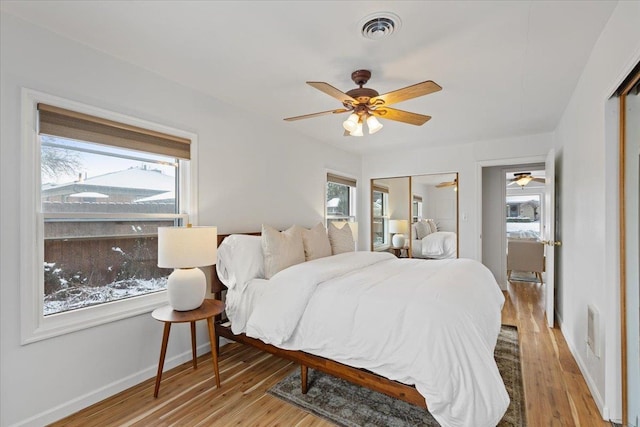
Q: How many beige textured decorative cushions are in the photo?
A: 3